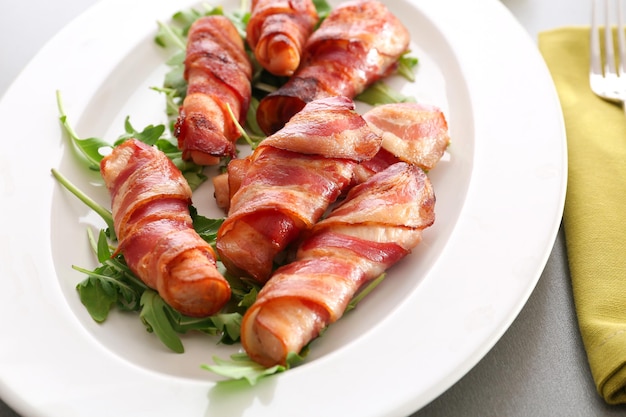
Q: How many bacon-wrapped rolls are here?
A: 7